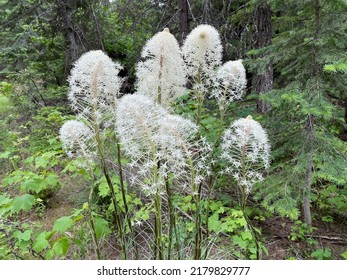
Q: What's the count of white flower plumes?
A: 8